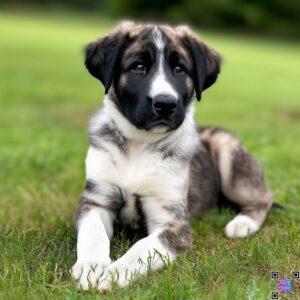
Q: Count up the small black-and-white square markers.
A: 3